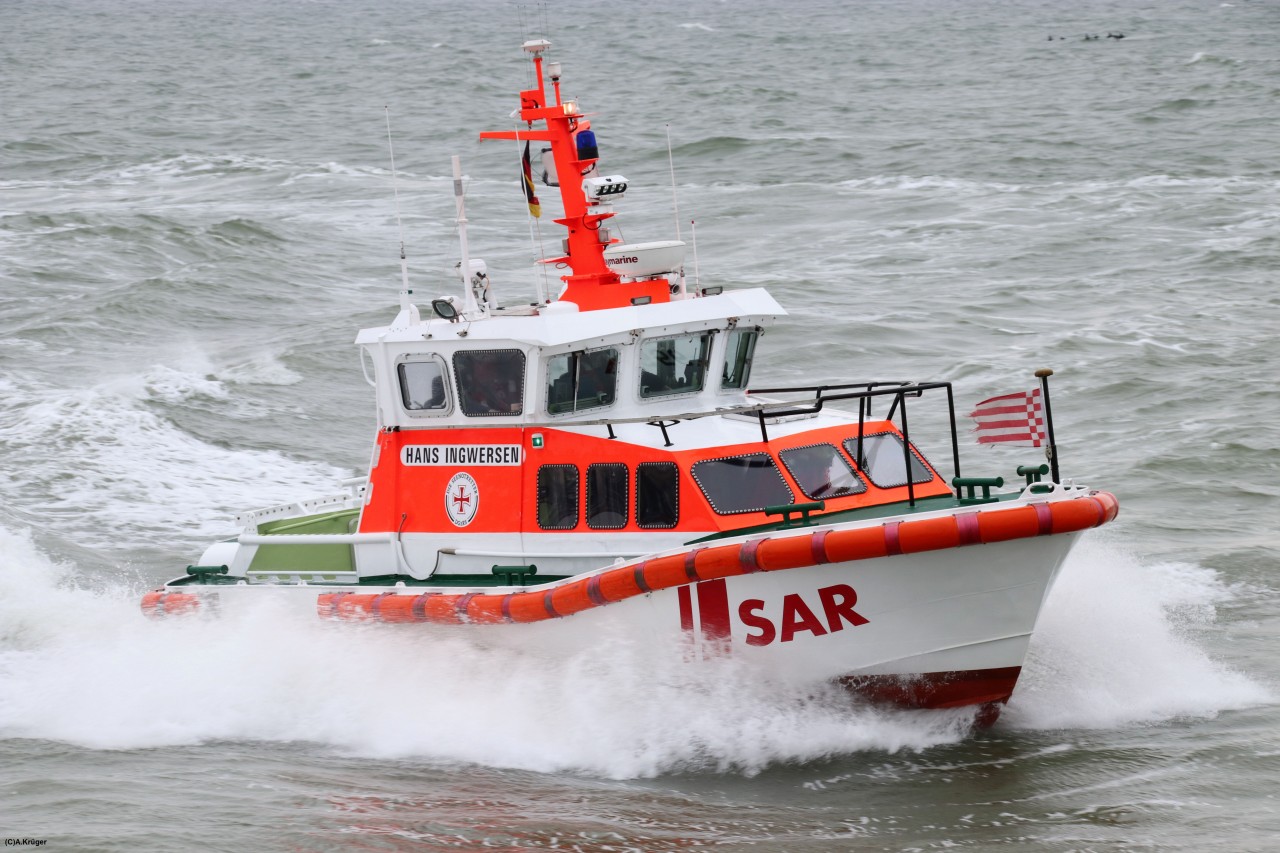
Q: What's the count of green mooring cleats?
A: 5